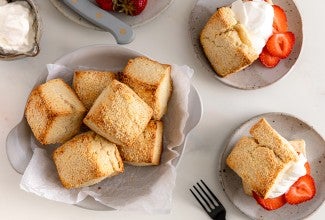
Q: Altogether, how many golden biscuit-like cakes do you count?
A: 8